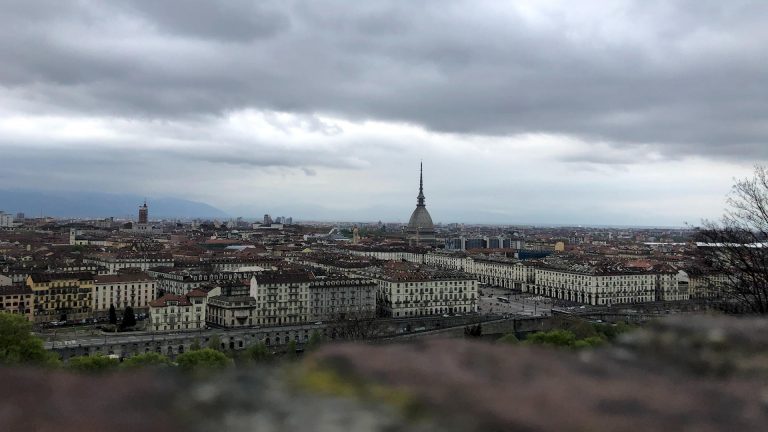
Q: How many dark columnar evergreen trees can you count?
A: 2